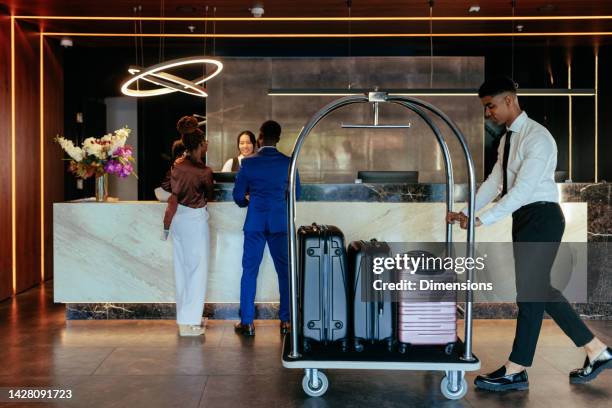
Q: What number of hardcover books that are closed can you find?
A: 0